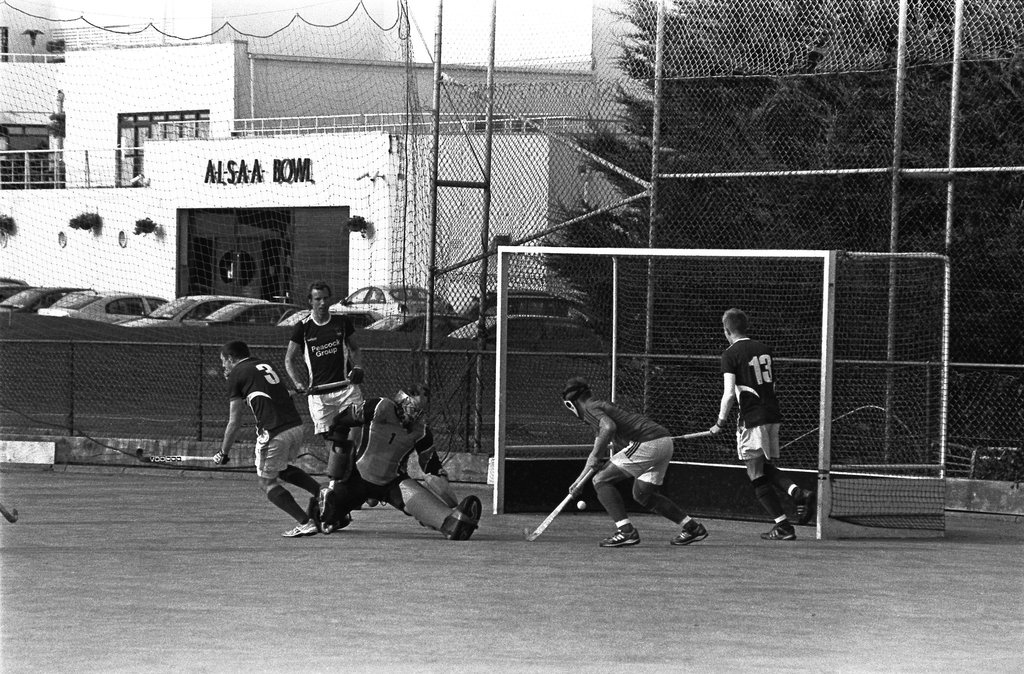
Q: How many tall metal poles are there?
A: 5